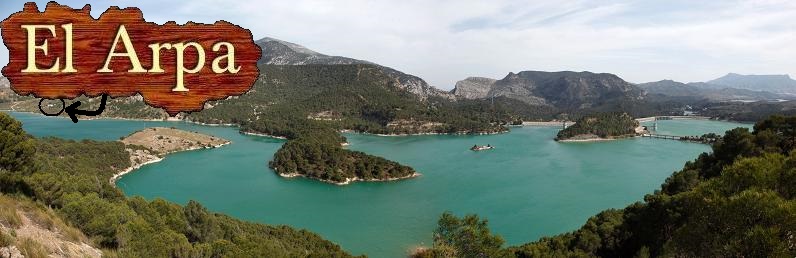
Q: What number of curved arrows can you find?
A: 1